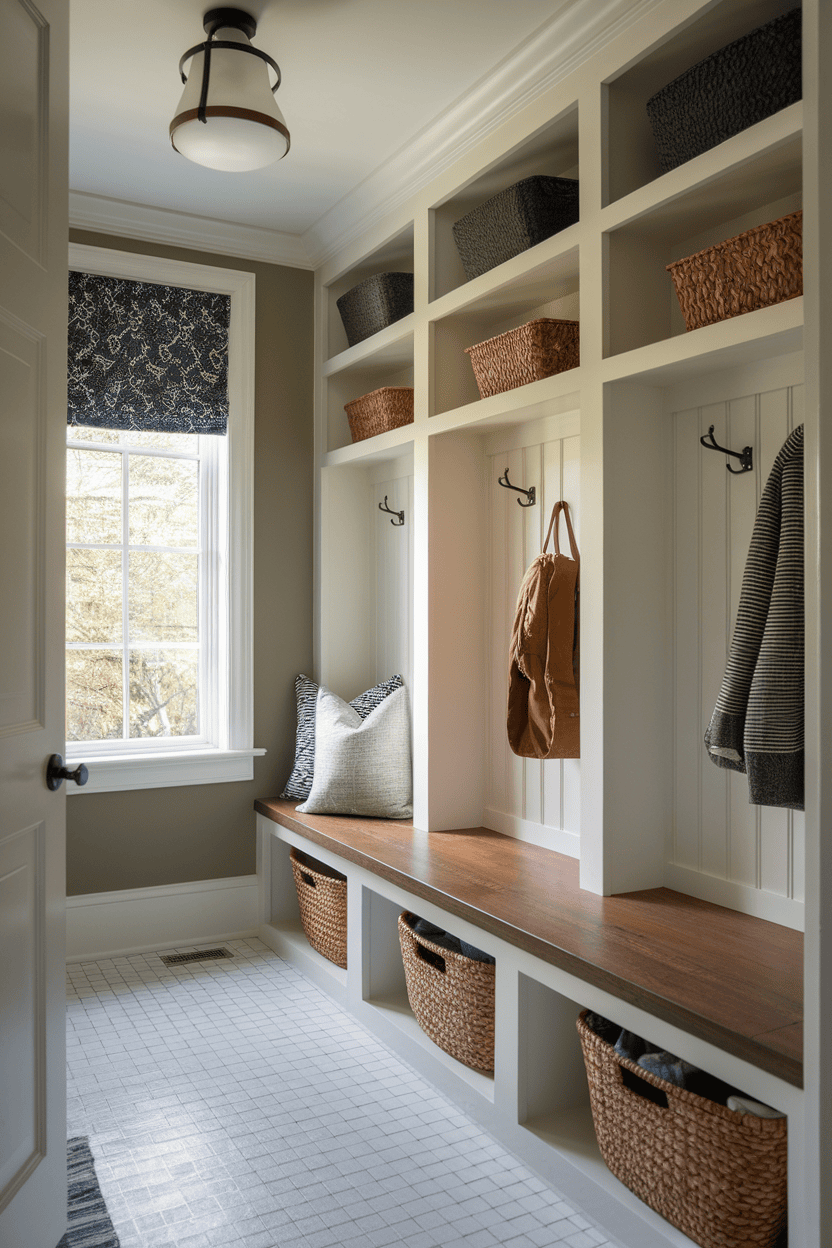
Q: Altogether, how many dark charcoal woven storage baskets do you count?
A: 3